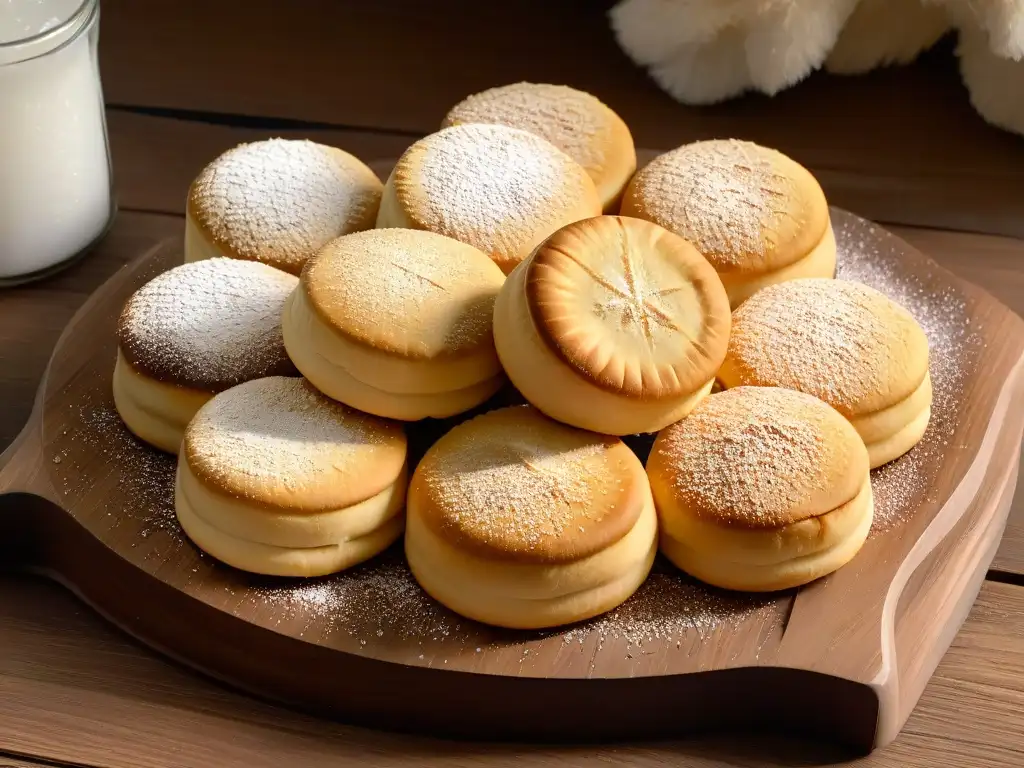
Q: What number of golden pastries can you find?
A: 11